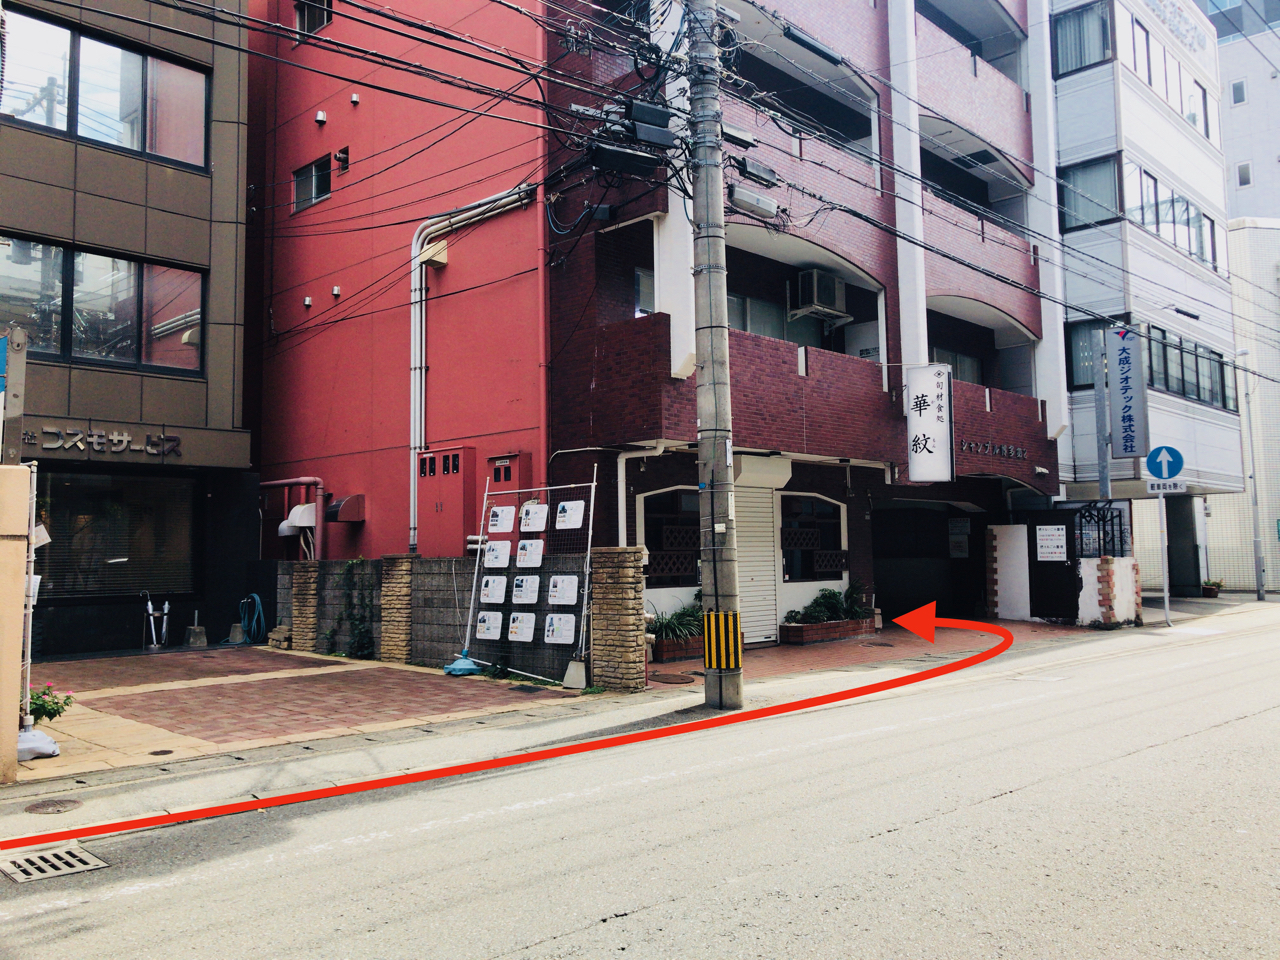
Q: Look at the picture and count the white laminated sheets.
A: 11